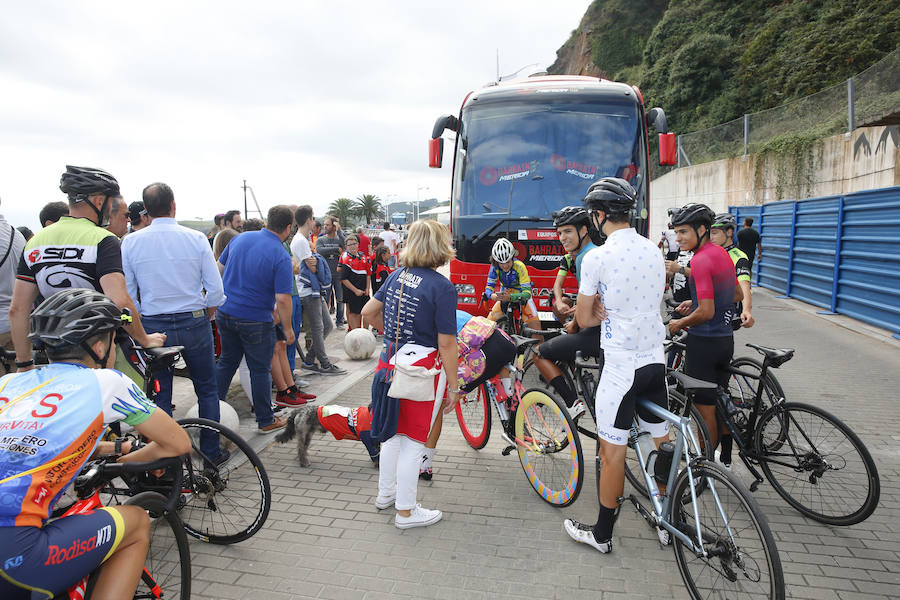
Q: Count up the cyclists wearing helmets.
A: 7